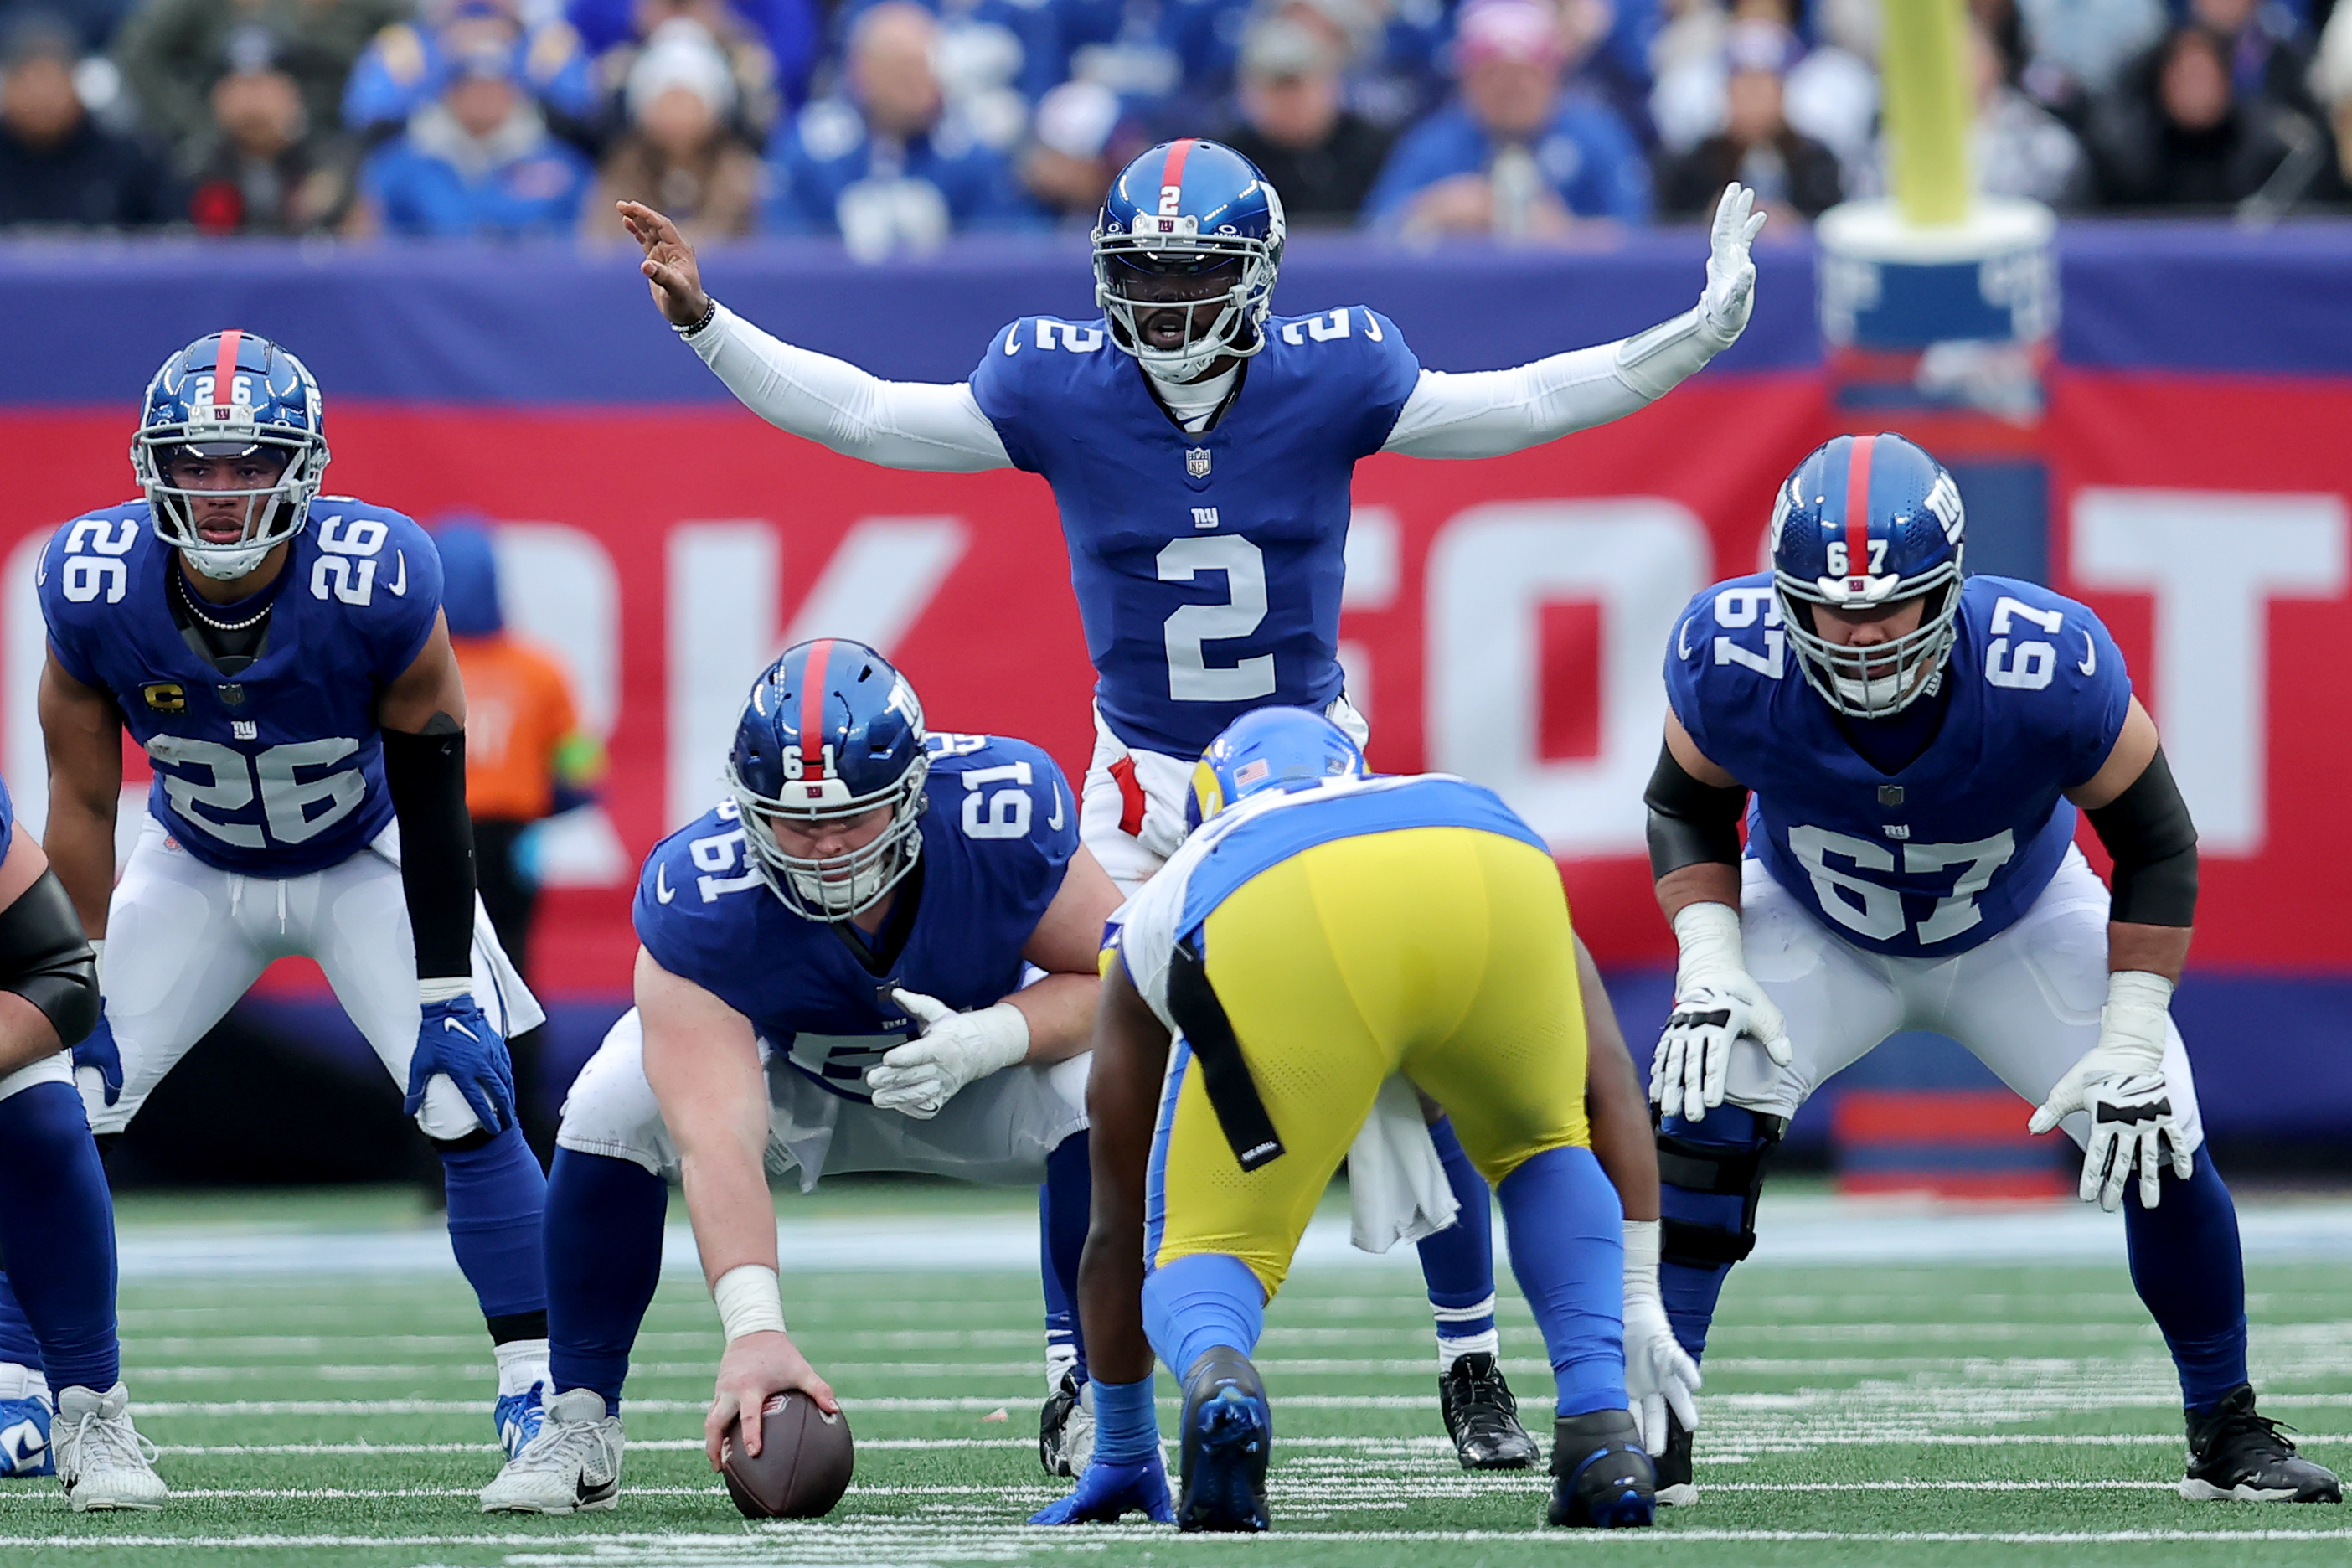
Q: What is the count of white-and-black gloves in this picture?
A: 2